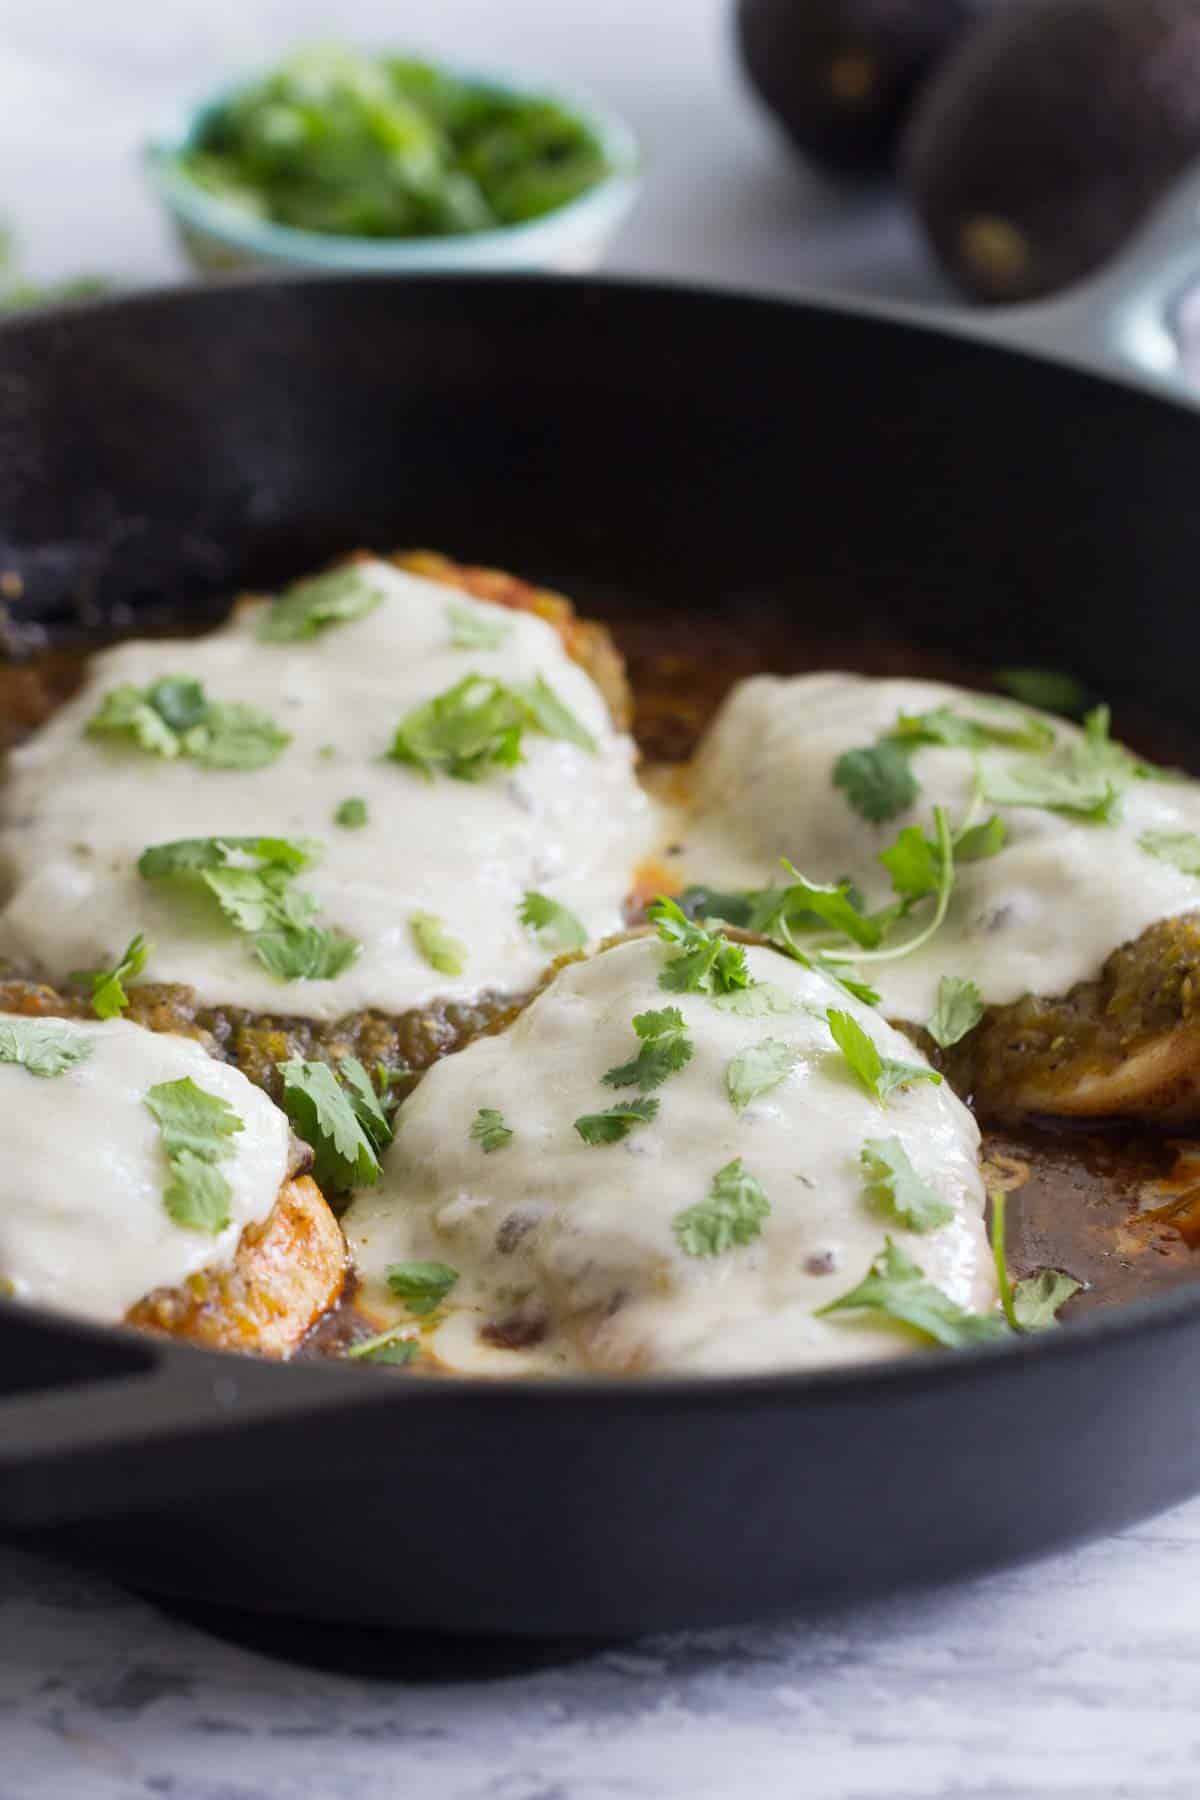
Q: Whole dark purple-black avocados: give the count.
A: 2